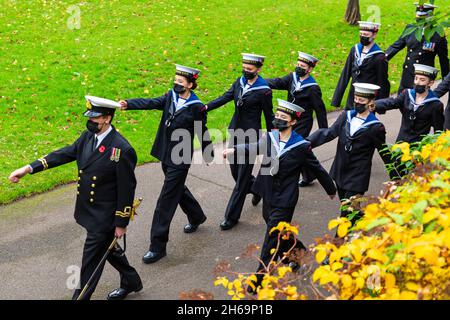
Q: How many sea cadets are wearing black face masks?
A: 7